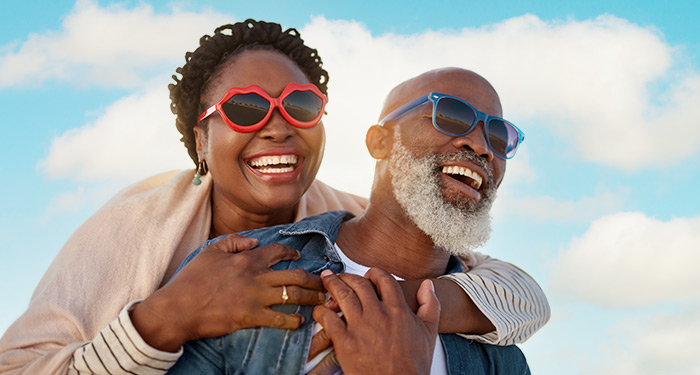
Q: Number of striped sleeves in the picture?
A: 2